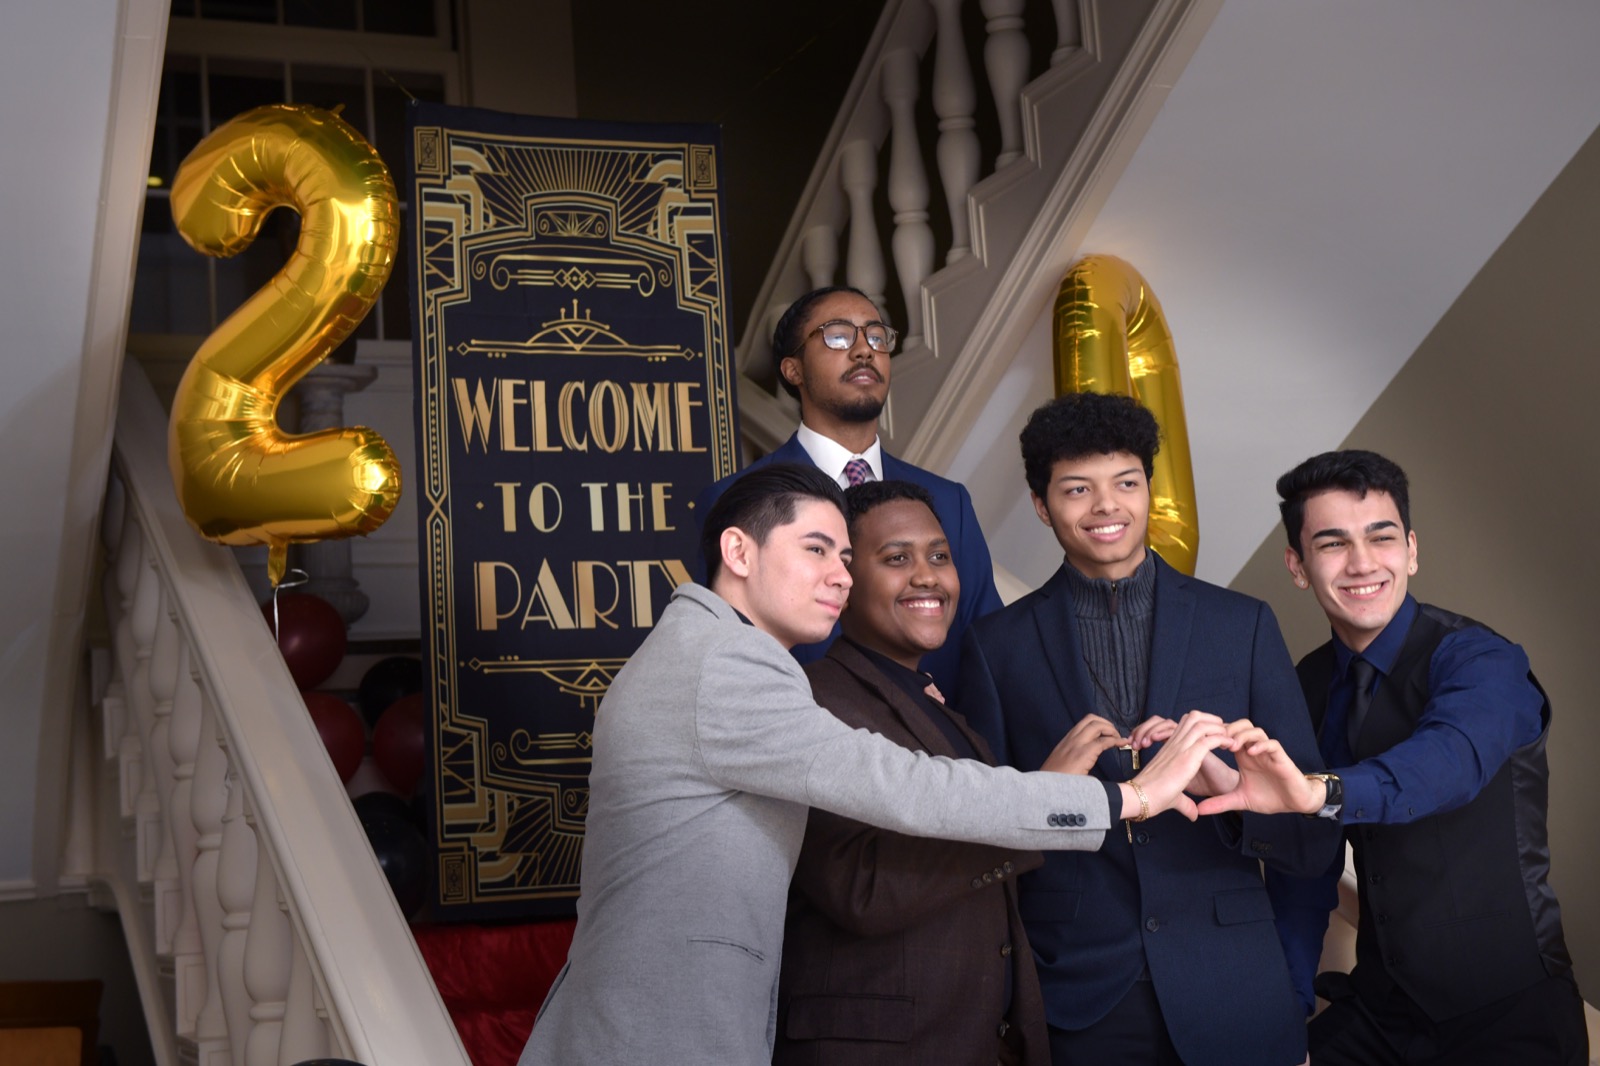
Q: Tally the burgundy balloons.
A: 3